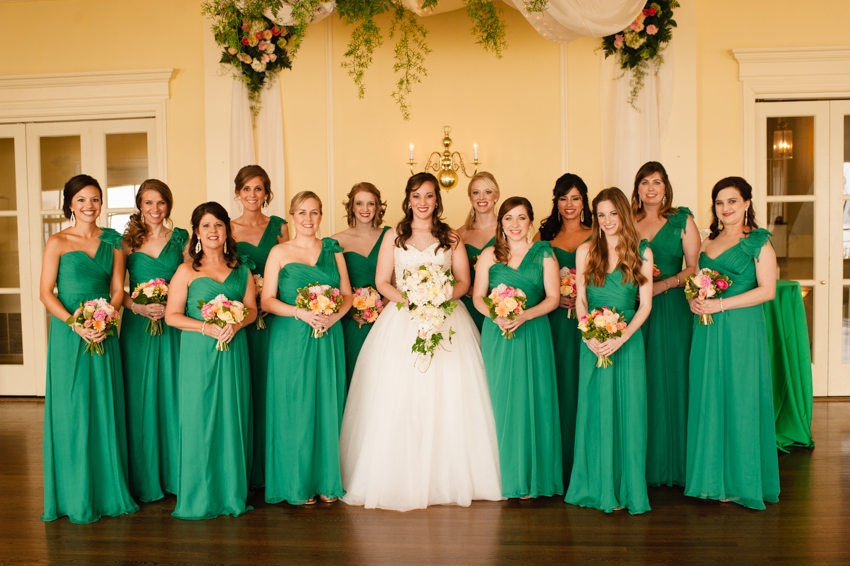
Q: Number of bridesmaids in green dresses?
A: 12